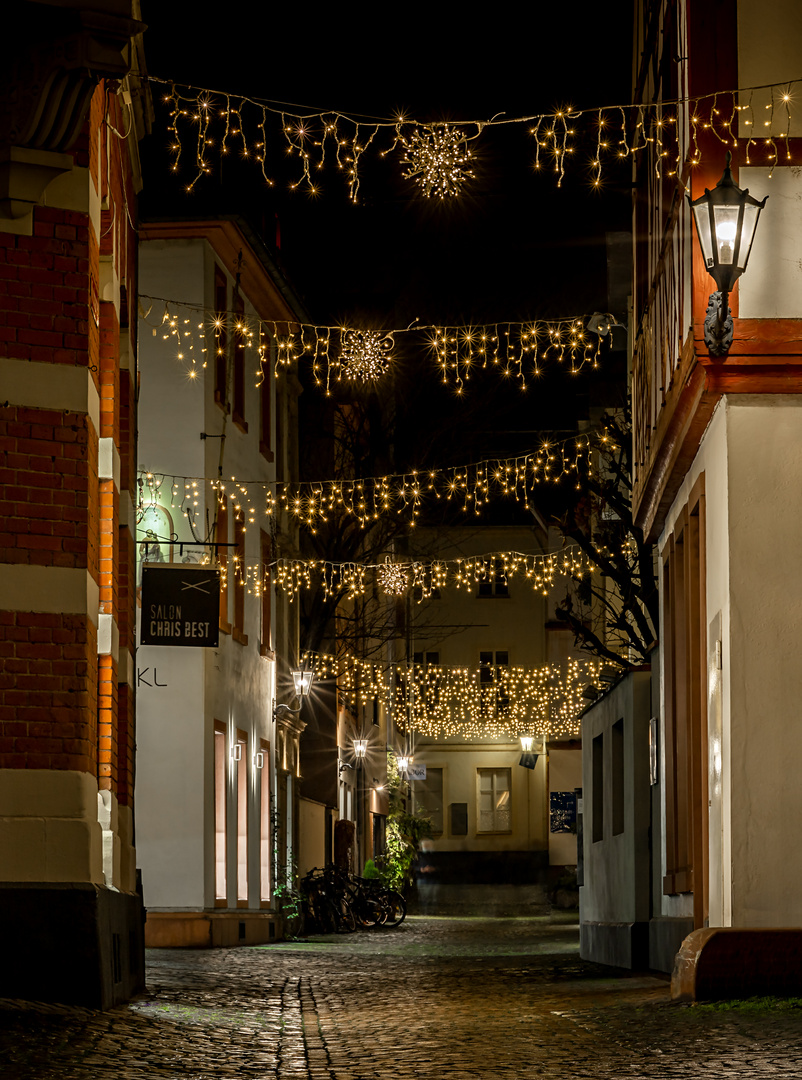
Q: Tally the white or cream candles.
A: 0